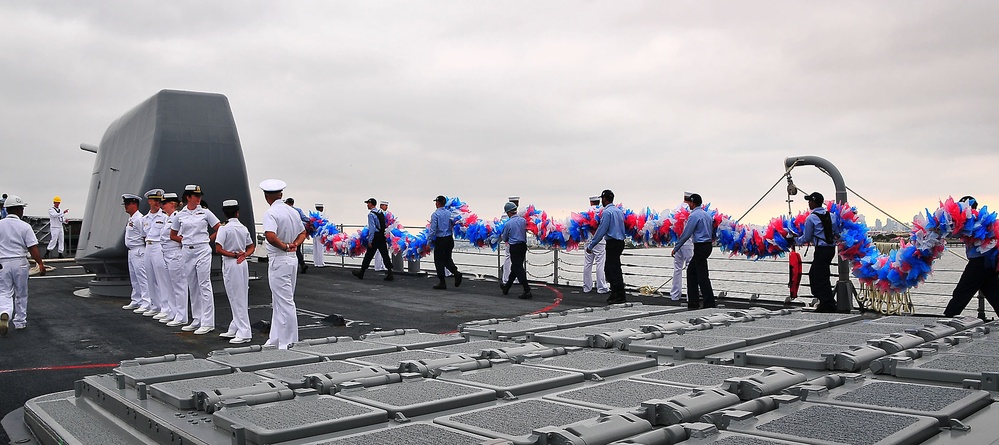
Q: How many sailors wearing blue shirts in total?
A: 8